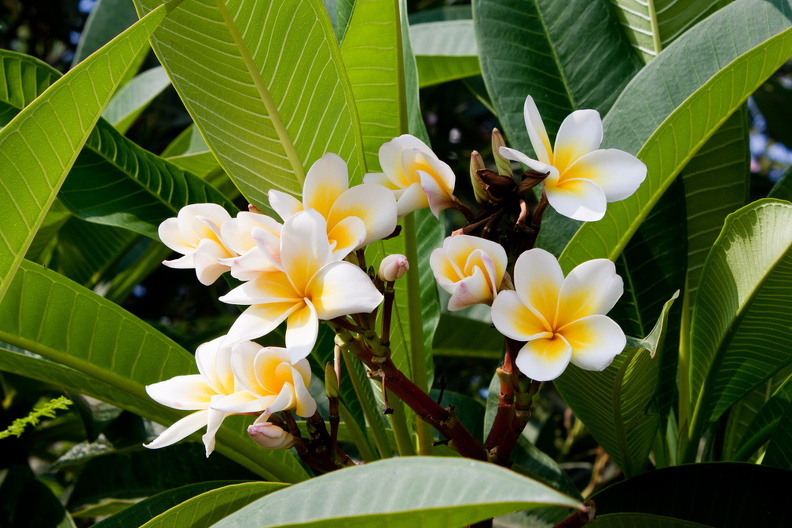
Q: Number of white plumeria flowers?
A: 10